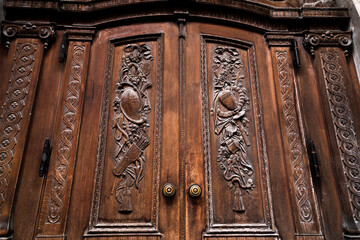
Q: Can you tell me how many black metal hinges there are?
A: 4